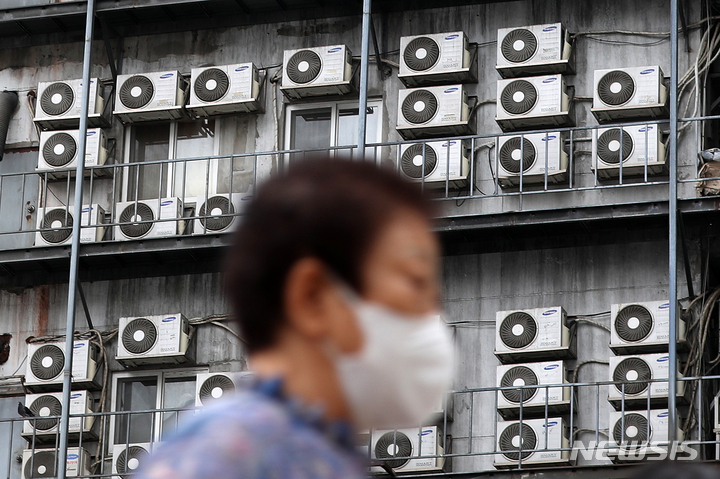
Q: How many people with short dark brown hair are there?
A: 1